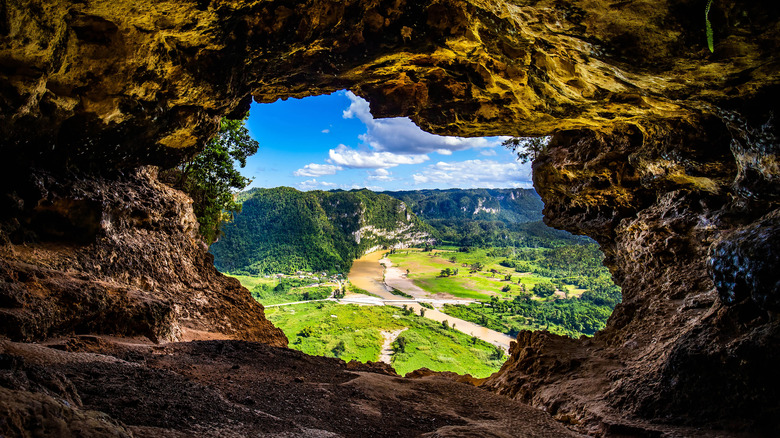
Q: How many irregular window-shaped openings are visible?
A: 1